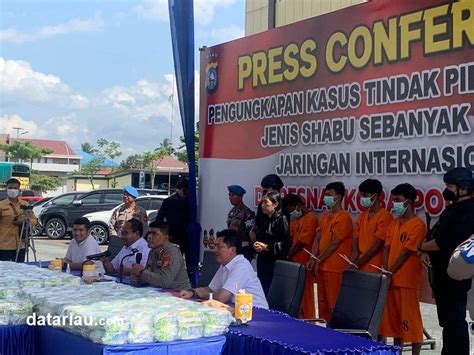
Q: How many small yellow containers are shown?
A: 3